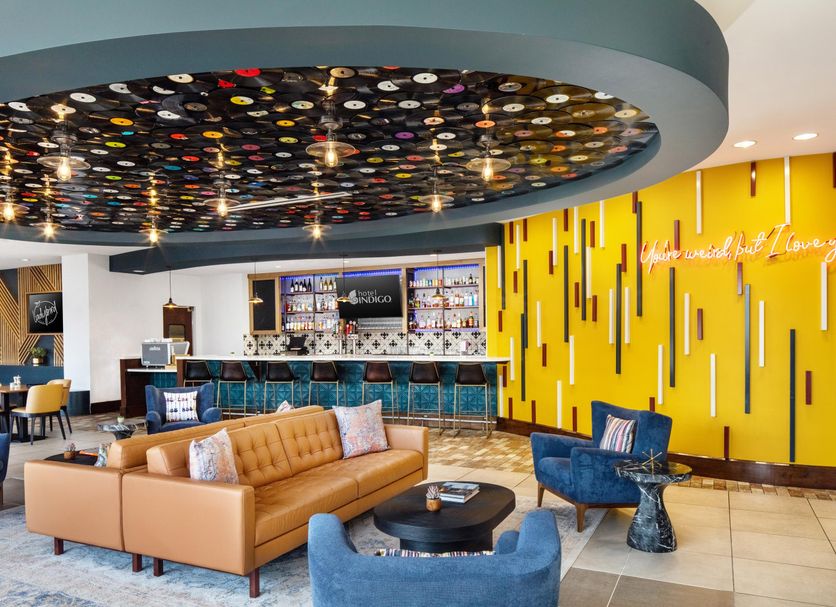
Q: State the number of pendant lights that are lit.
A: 13